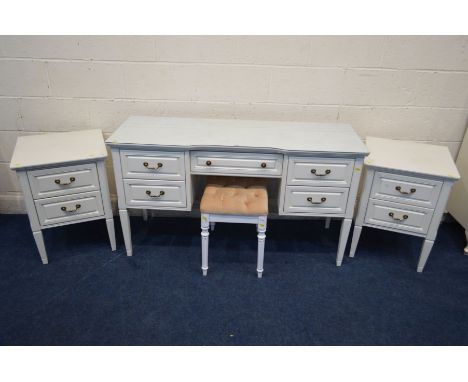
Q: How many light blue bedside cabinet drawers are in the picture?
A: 4